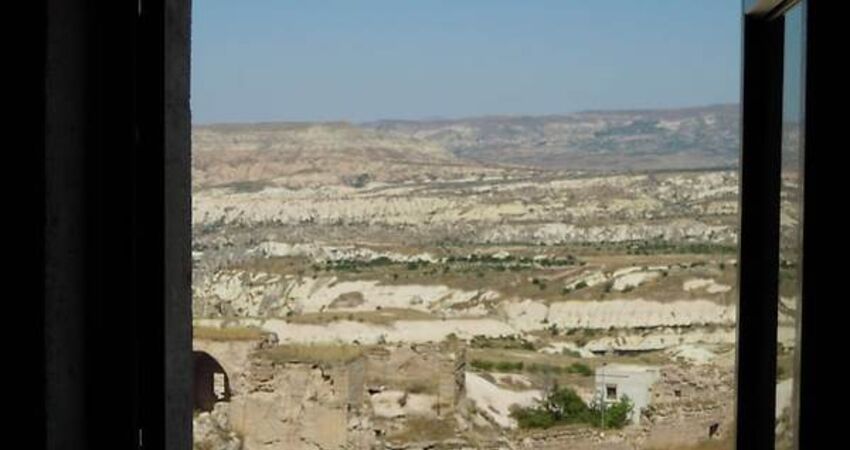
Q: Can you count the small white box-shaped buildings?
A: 1